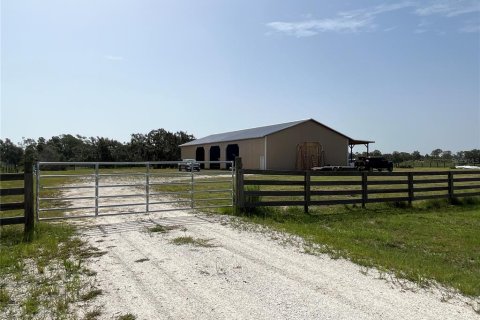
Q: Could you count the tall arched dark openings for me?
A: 3